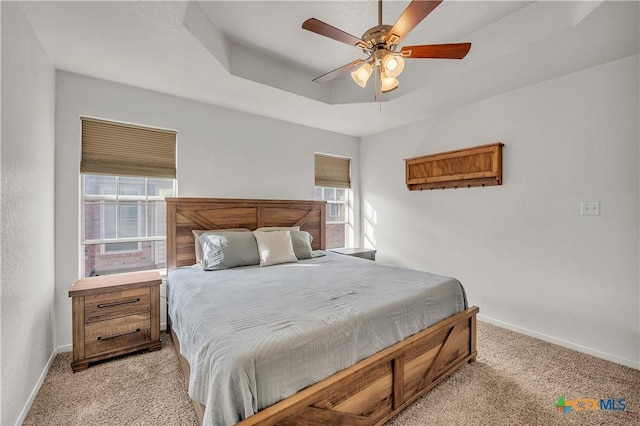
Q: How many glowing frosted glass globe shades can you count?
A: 3